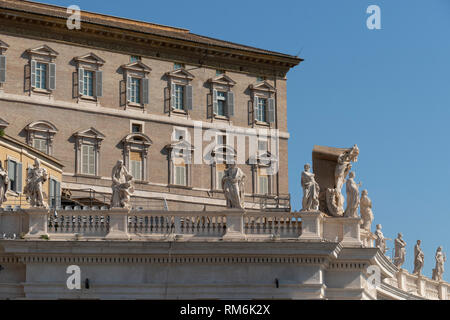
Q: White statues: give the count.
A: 11